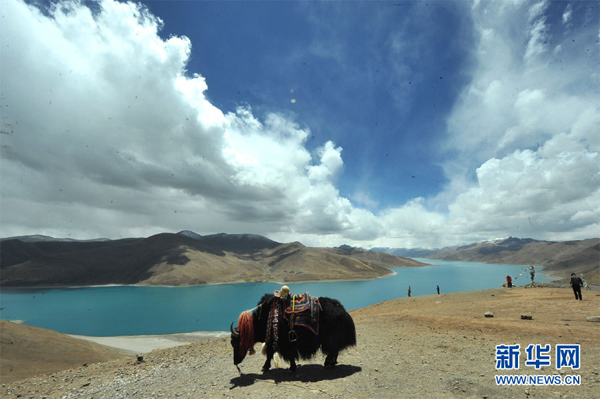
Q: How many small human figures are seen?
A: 4